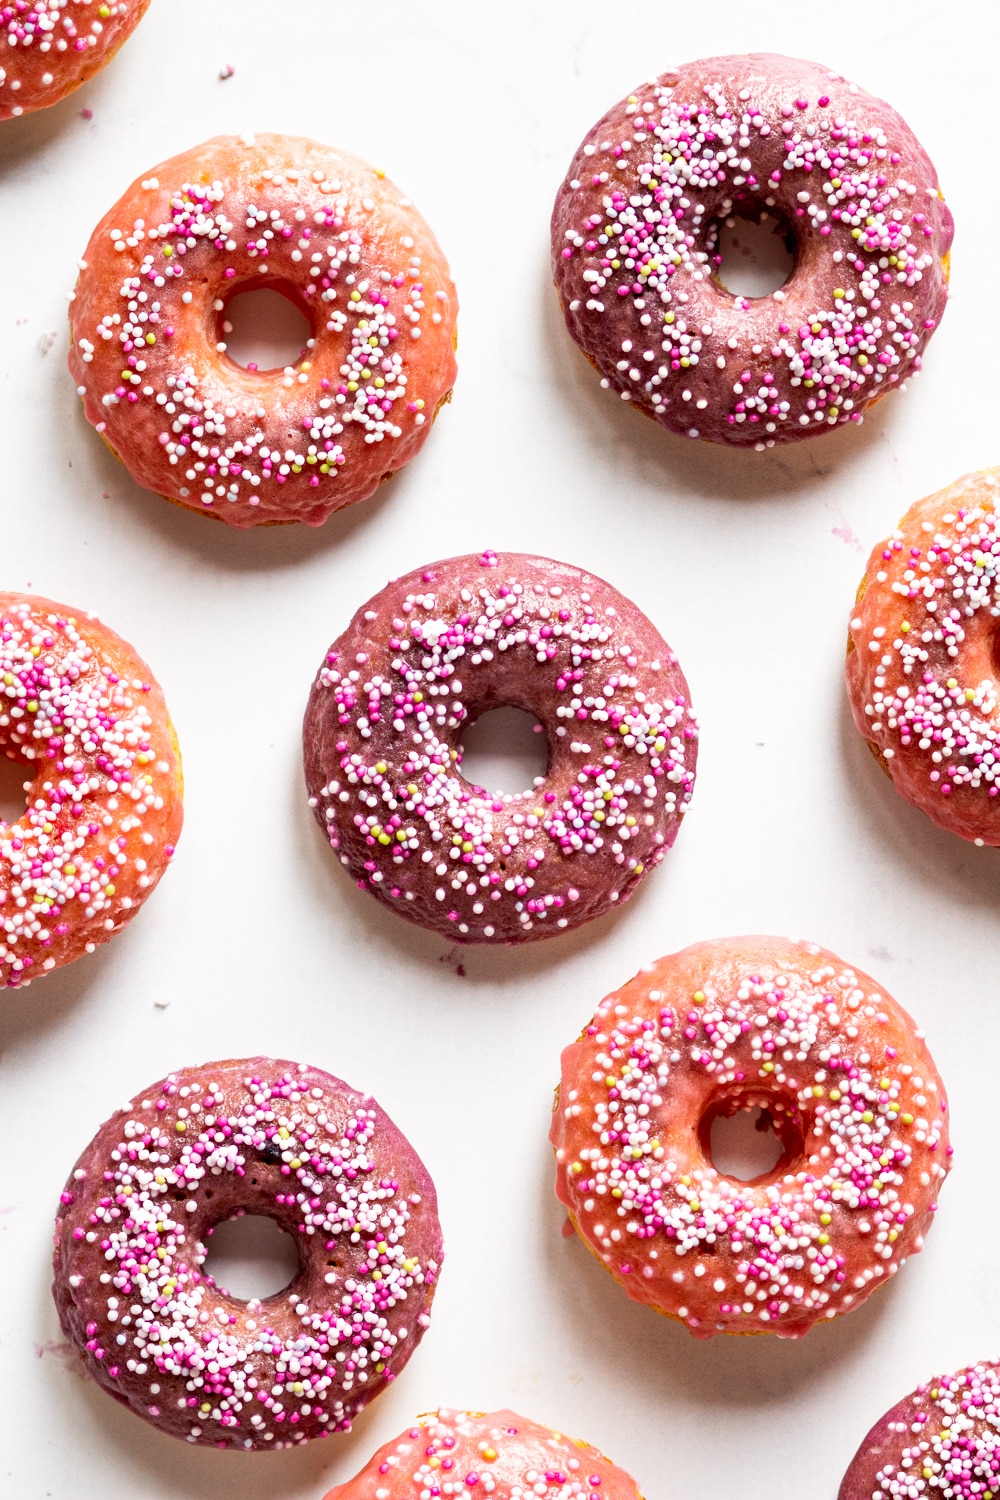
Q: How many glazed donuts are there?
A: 10